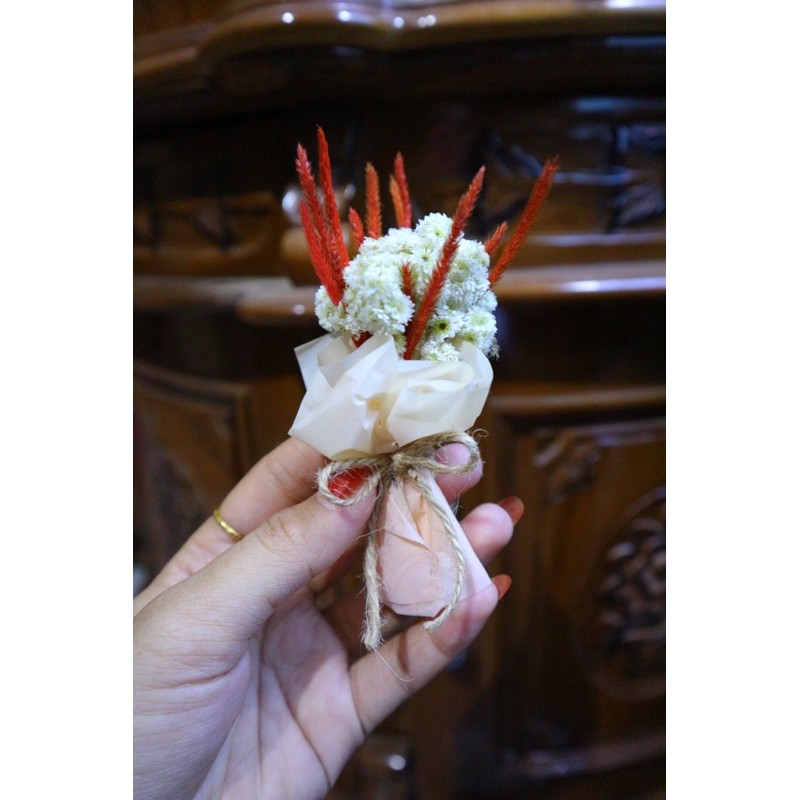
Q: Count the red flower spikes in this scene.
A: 11